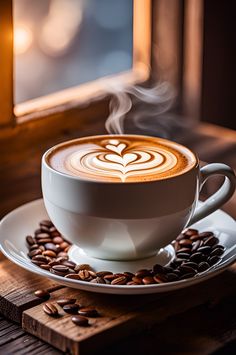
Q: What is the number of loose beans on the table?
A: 6